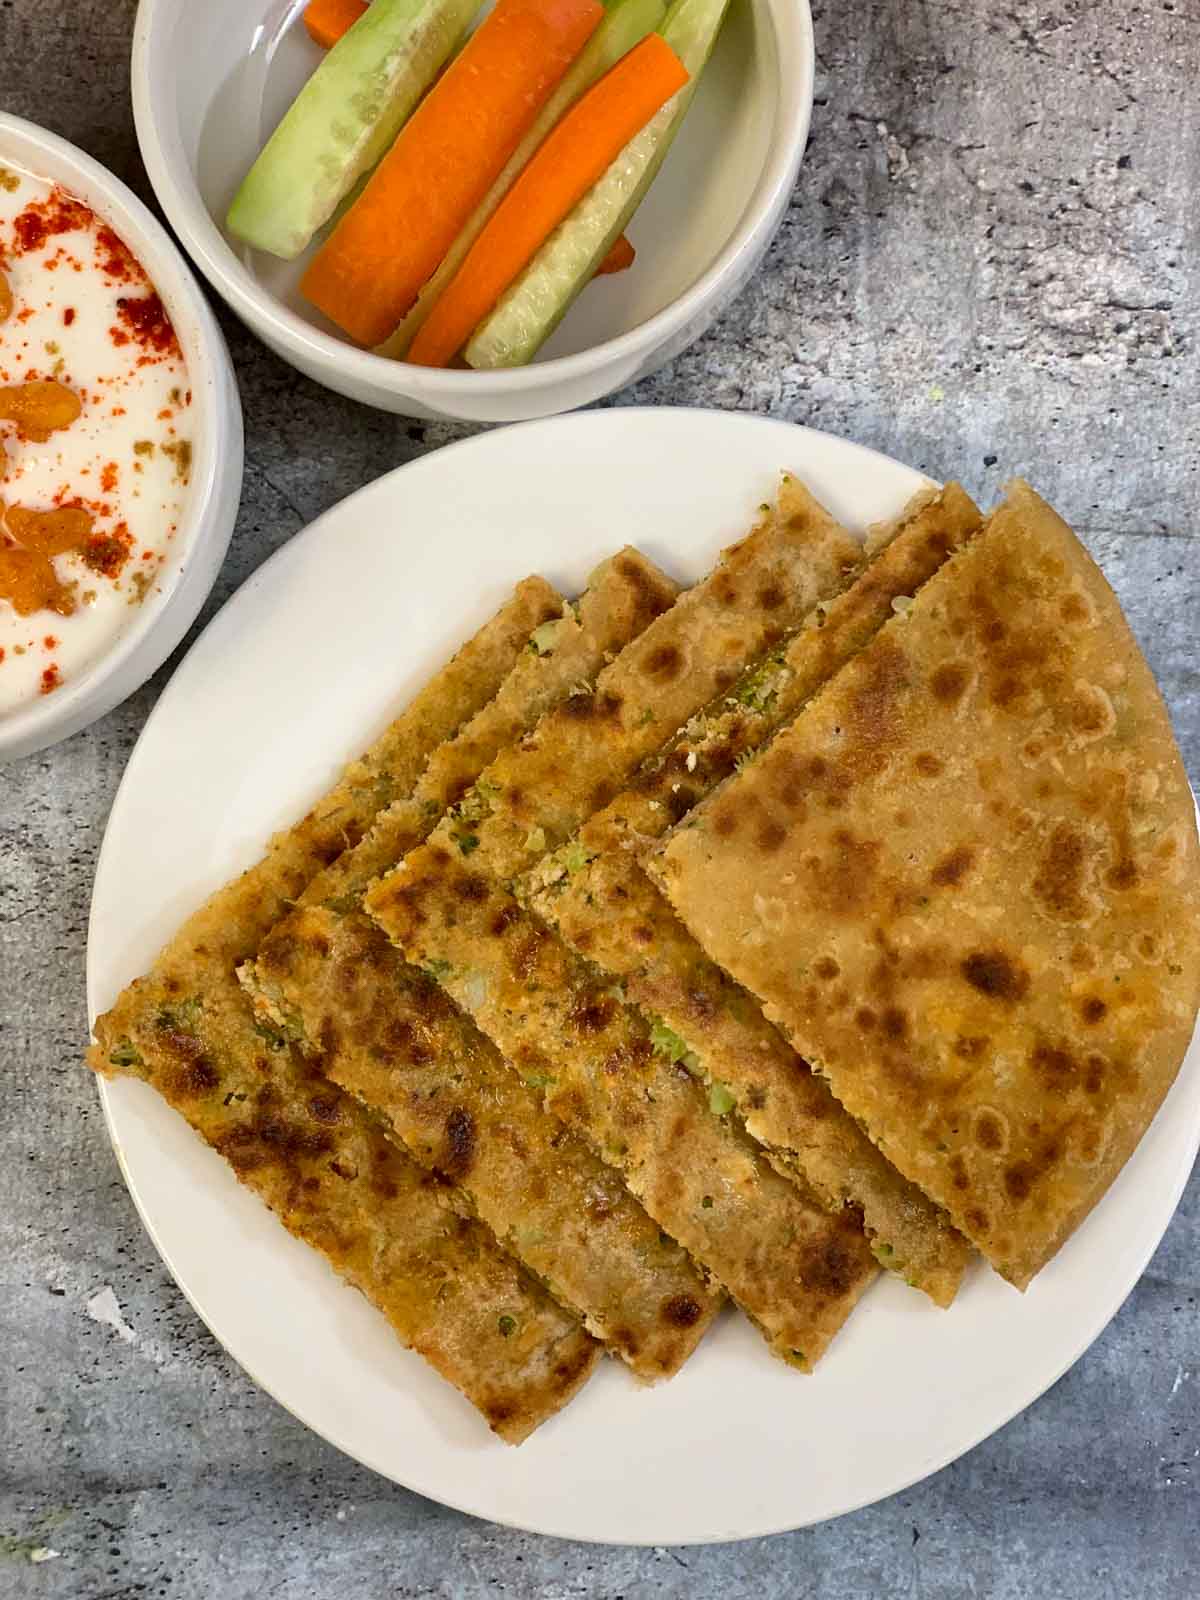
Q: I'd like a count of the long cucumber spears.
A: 3